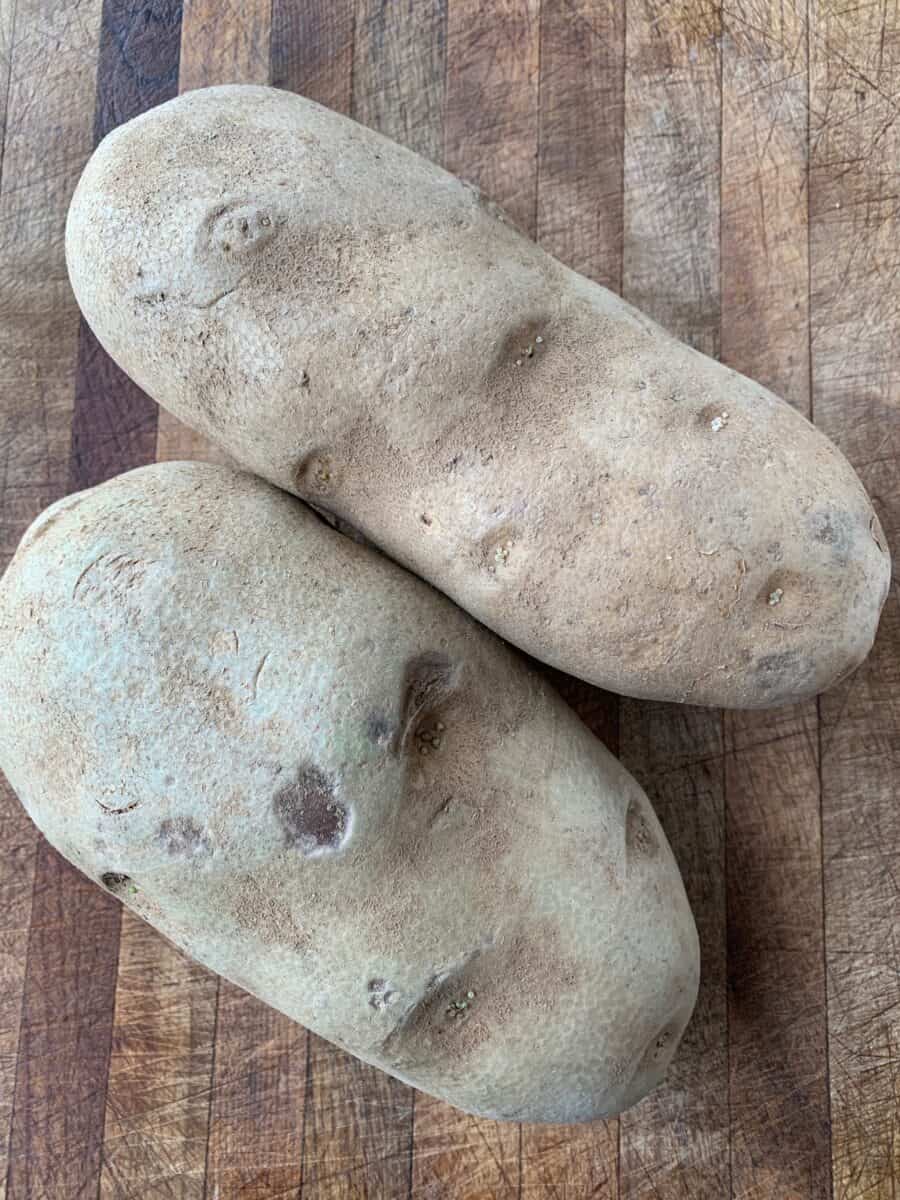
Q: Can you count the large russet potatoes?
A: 2